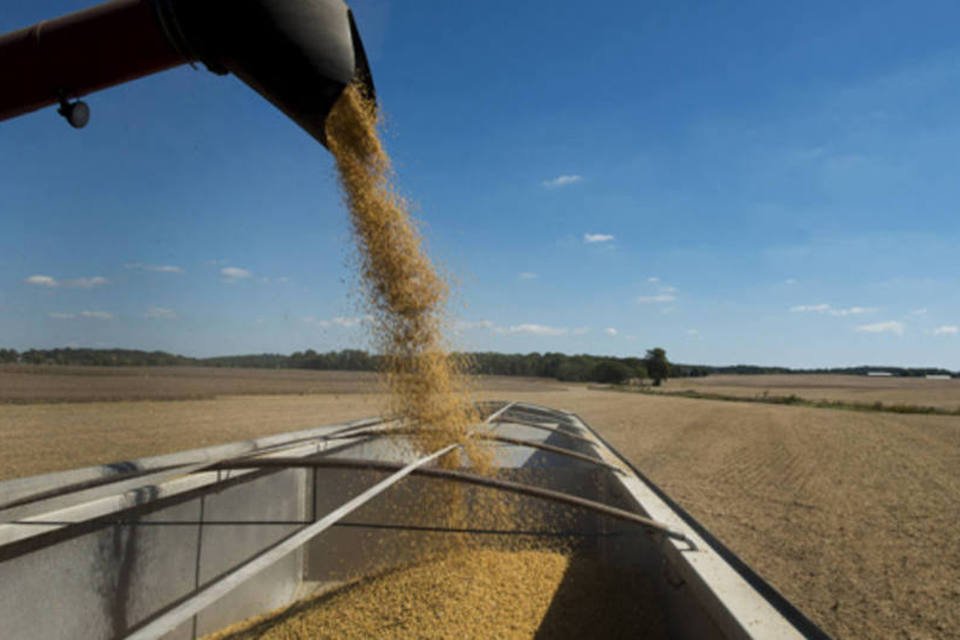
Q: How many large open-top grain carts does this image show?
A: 1